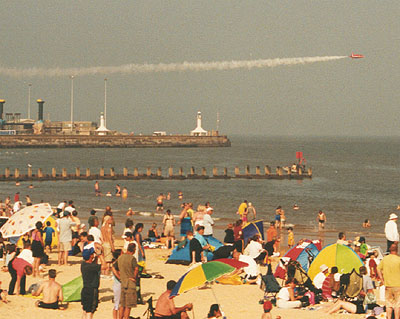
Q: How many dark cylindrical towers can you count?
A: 2